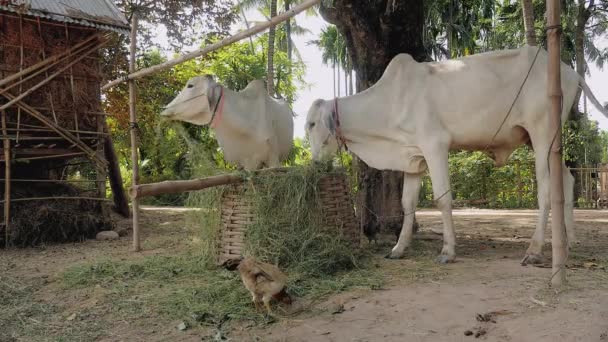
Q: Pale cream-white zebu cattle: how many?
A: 2